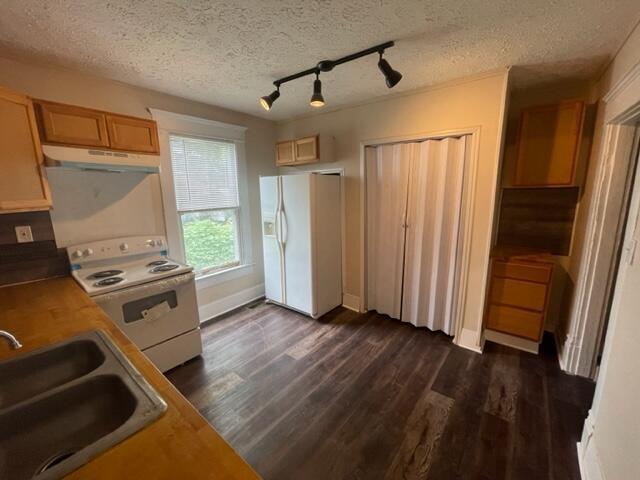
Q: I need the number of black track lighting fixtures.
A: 3